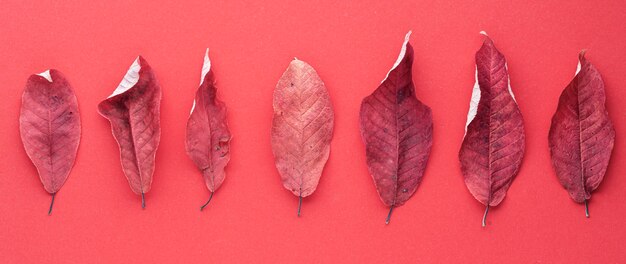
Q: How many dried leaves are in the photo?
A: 7